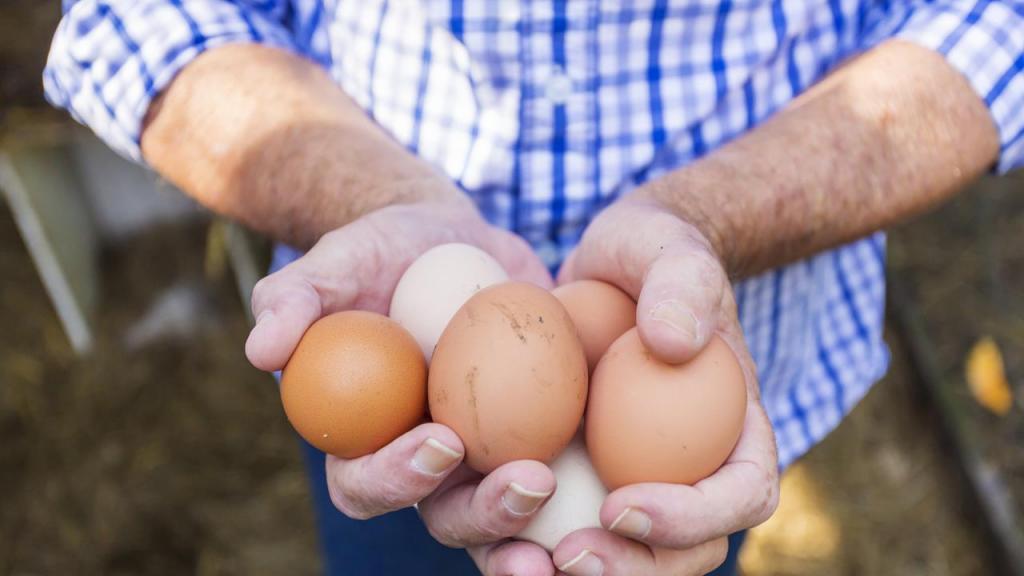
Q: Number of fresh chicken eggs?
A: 6